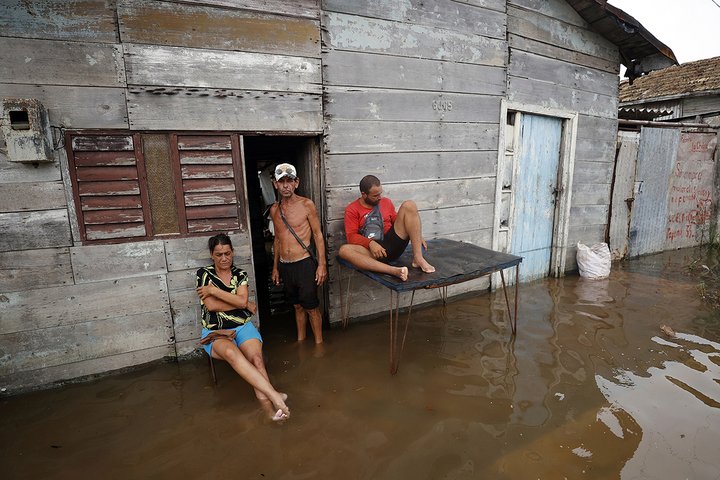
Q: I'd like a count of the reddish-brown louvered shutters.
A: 2